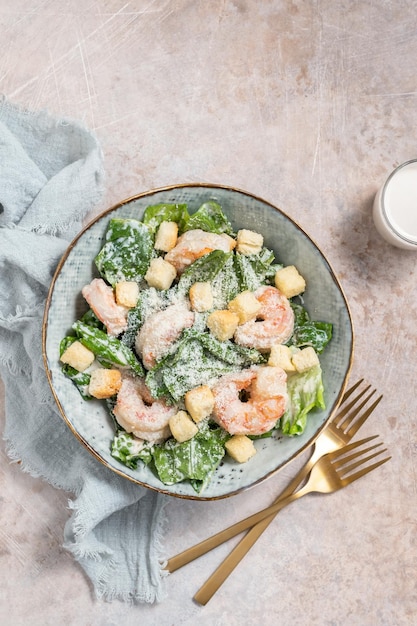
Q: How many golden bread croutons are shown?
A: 15